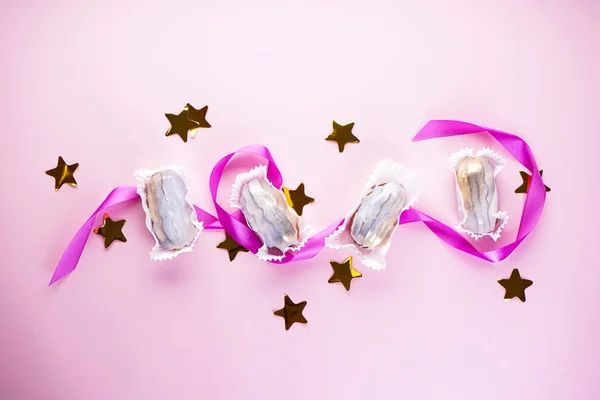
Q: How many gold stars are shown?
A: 11